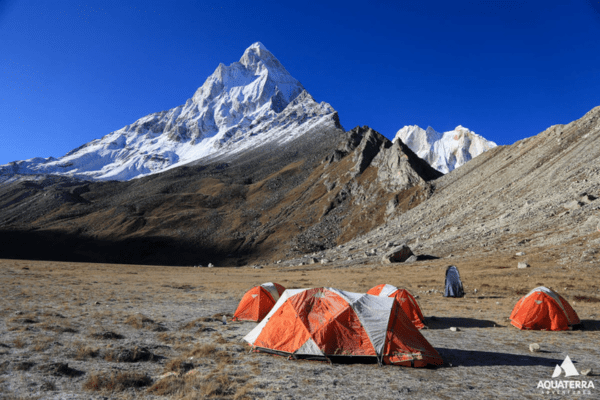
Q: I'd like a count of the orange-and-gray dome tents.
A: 4